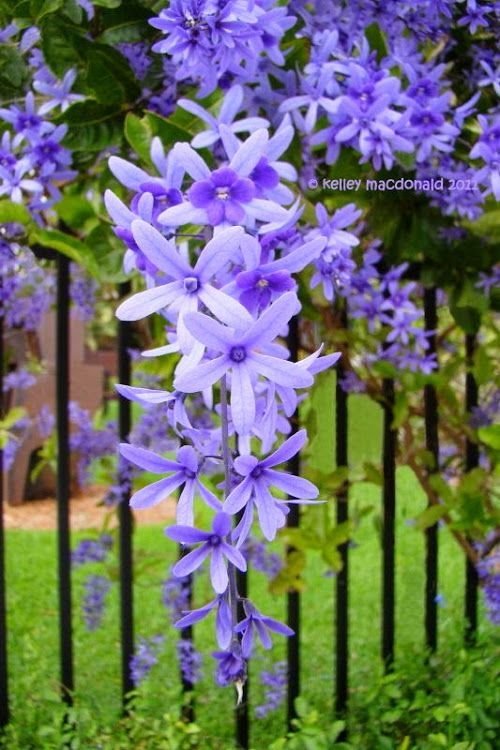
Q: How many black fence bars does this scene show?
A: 10